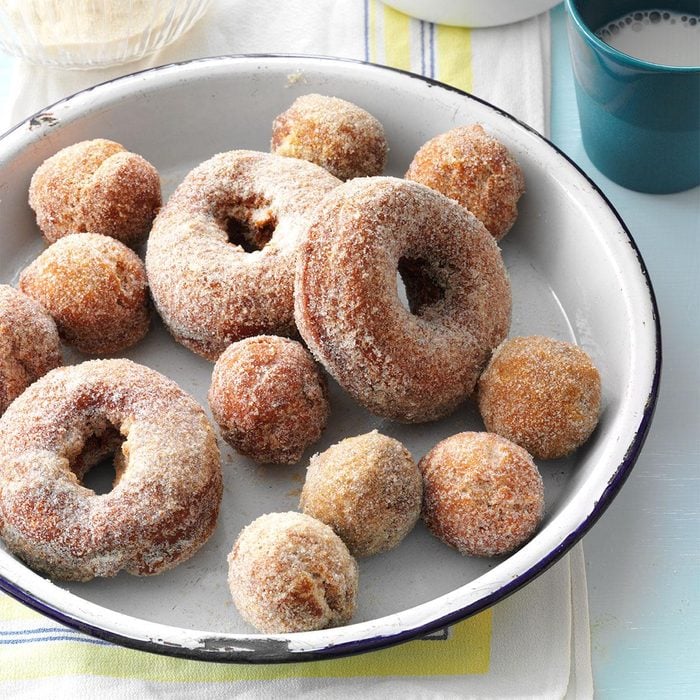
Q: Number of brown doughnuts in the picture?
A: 13